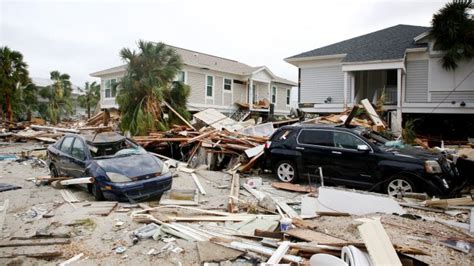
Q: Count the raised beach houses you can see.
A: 2